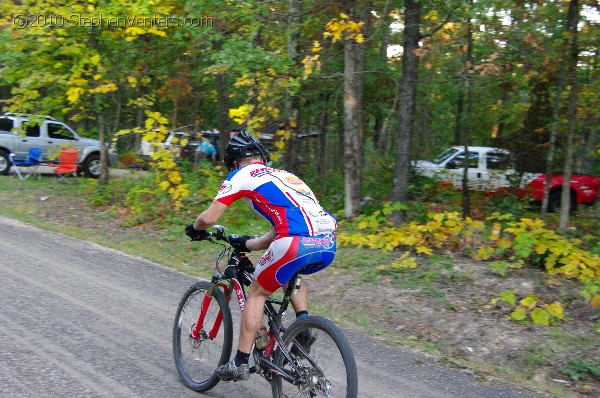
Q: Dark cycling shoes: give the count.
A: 2